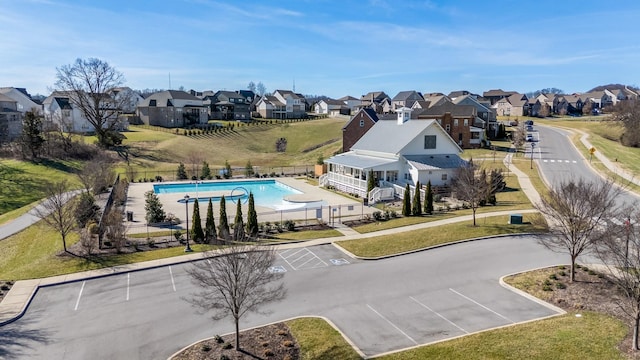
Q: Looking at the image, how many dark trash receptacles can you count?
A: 2